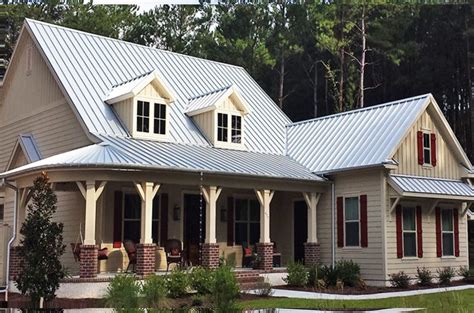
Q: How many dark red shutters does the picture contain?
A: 11